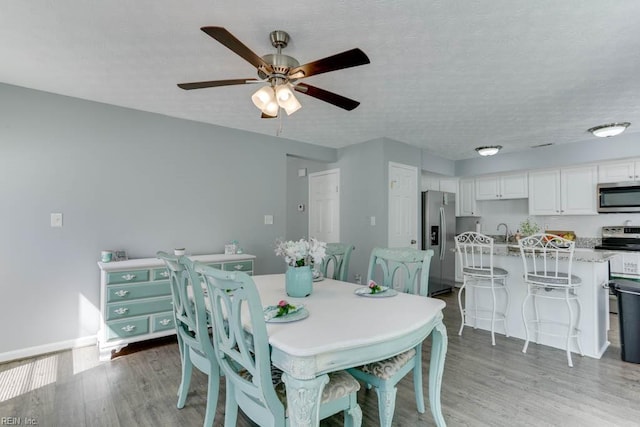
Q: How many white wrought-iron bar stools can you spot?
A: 2